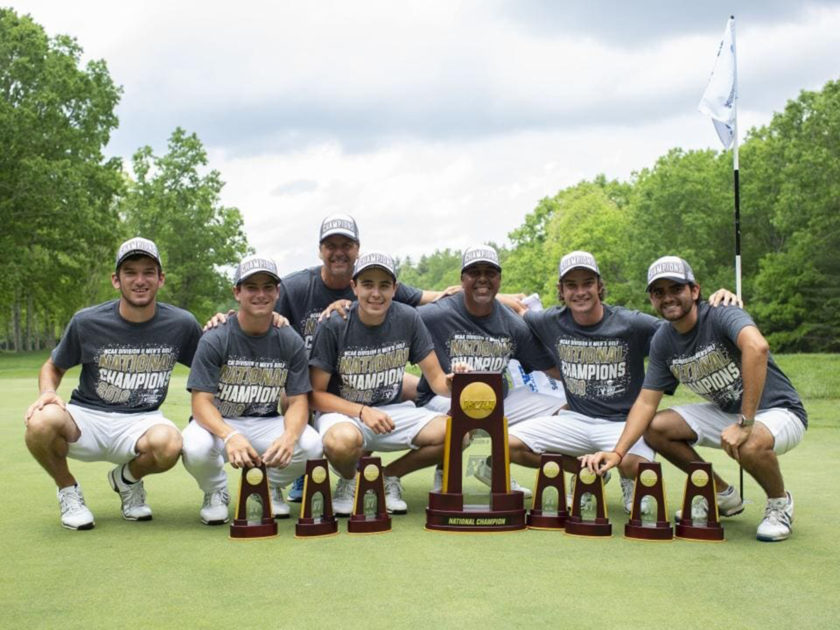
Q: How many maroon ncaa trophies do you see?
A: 8